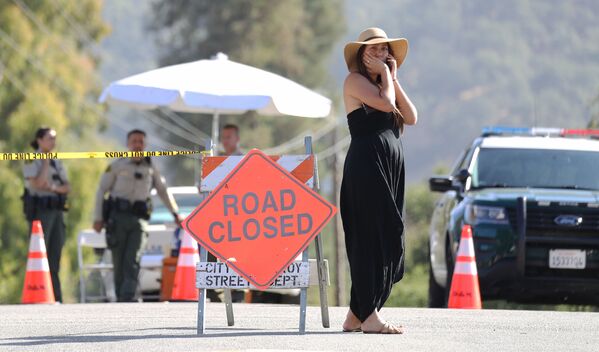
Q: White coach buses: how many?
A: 0